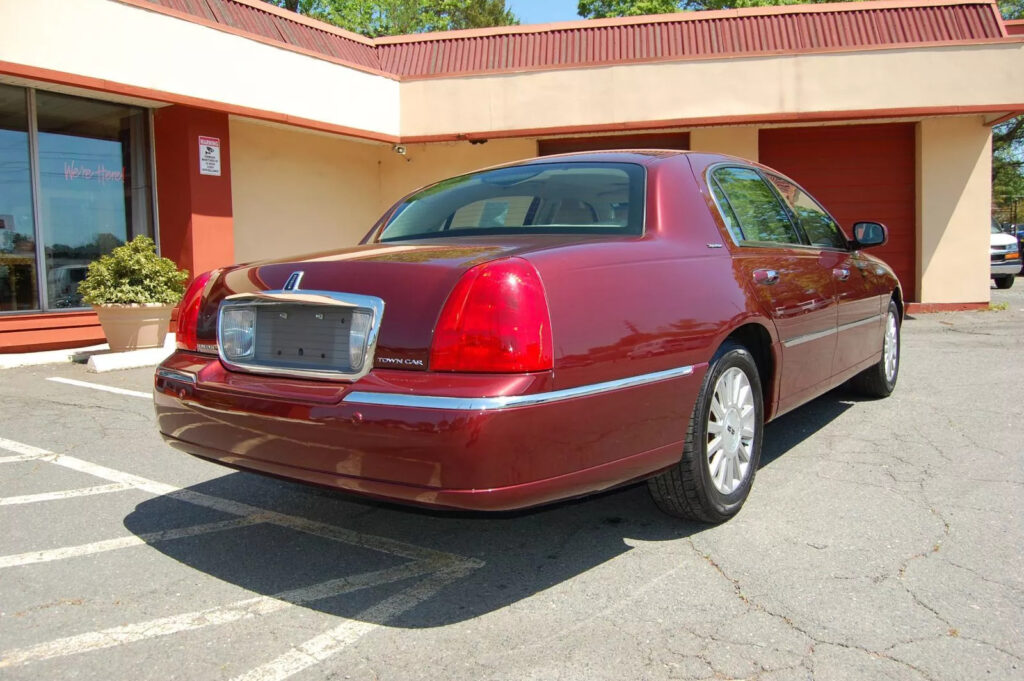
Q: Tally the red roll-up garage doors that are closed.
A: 2